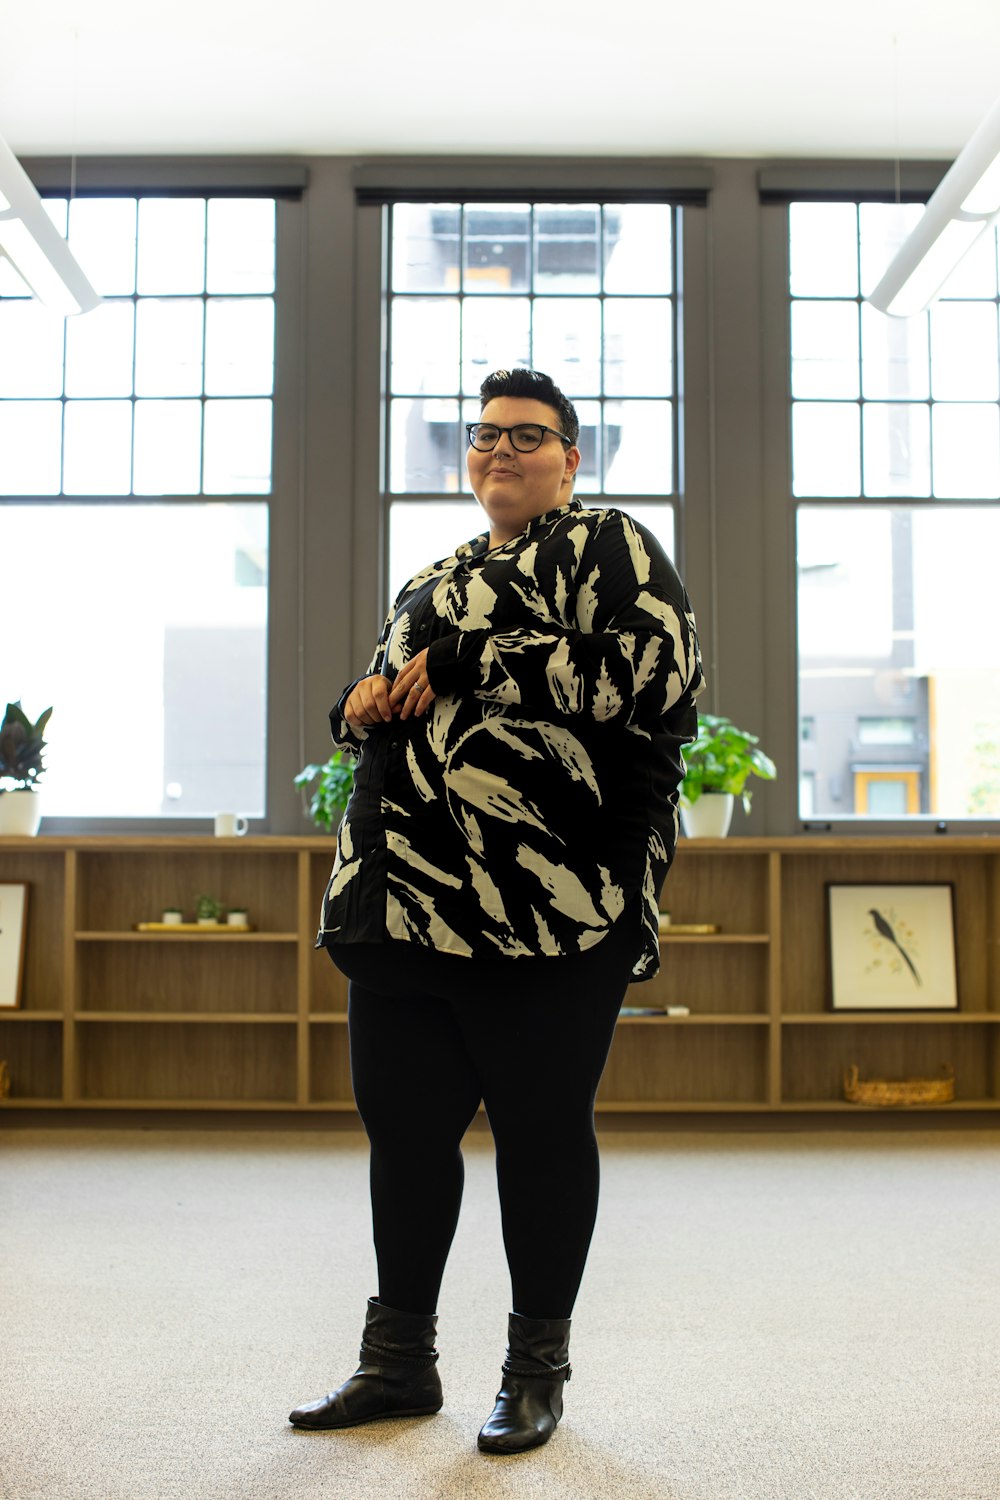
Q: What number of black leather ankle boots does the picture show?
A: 2